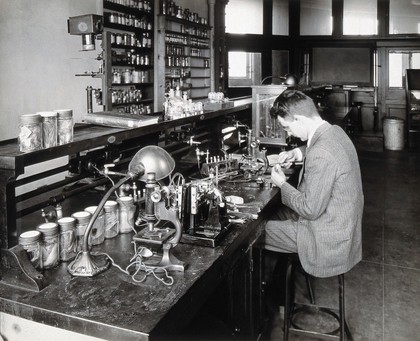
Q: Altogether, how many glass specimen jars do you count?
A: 10